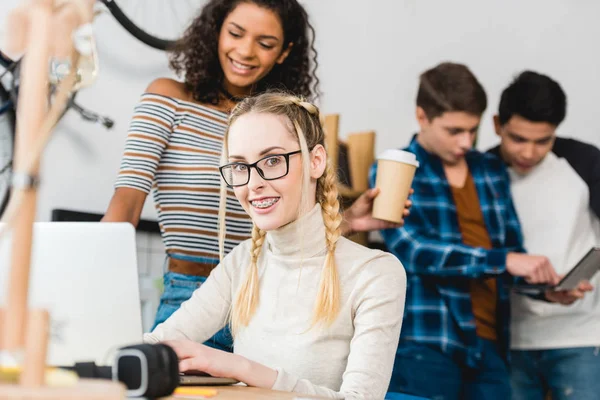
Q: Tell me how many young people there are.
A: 4